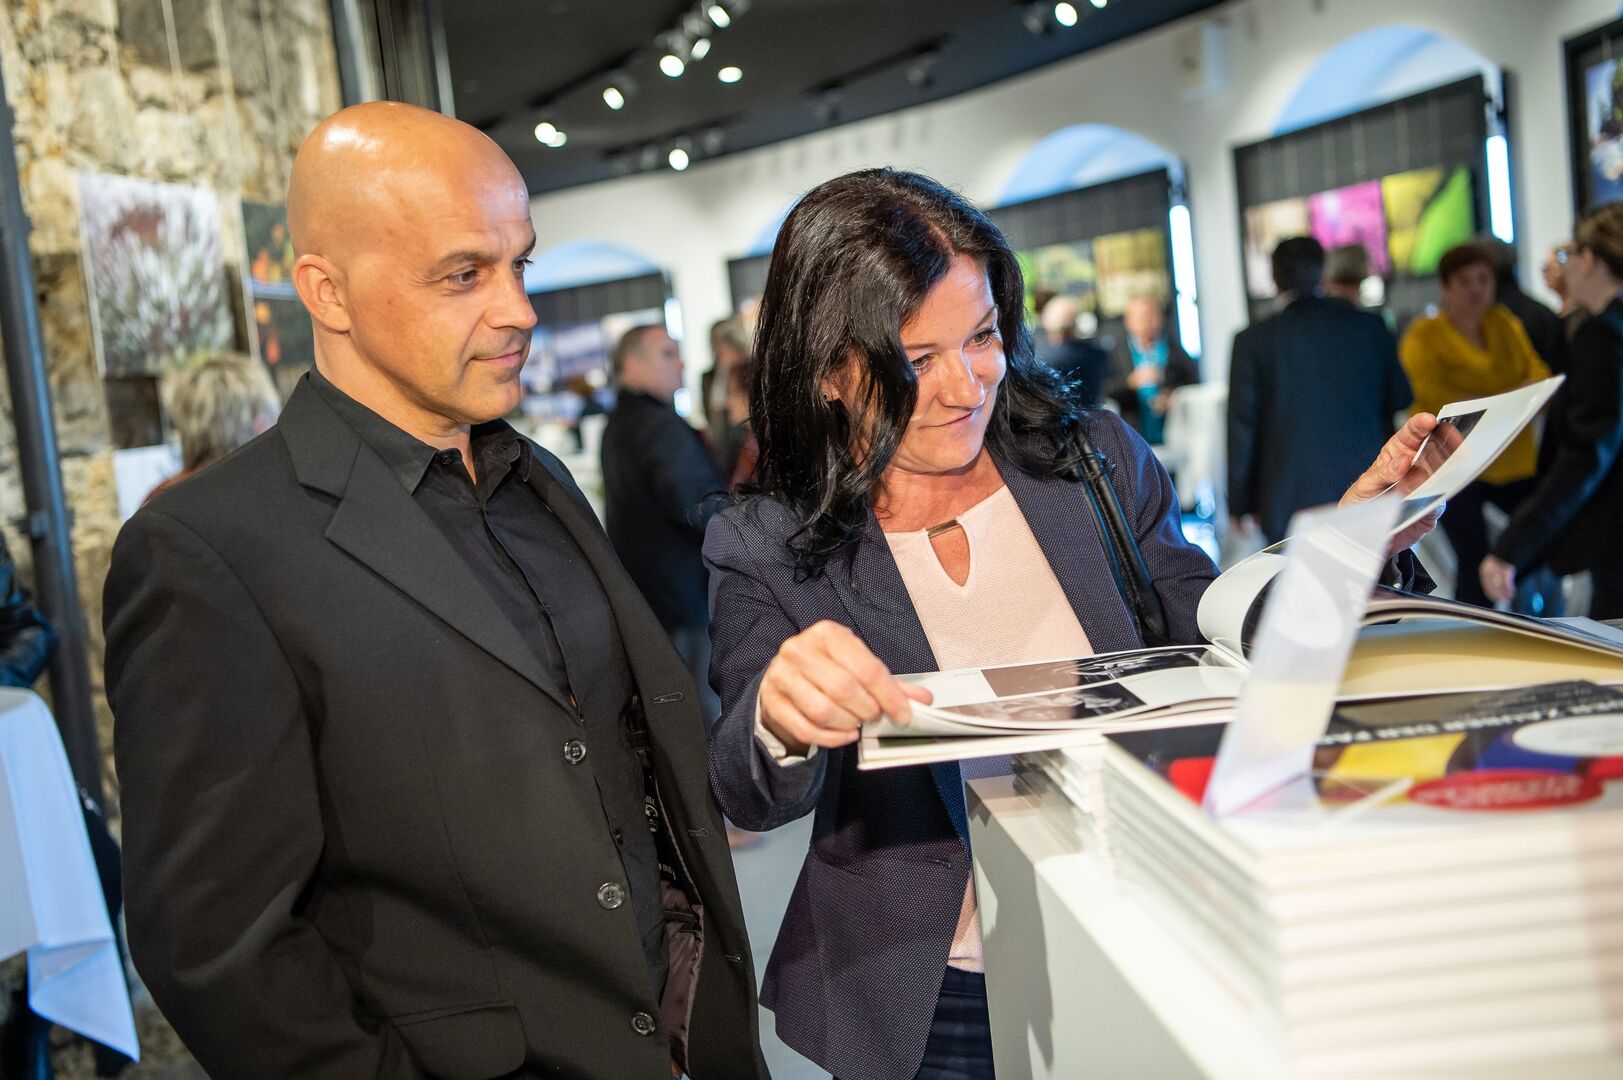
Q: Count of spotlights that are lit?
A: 10